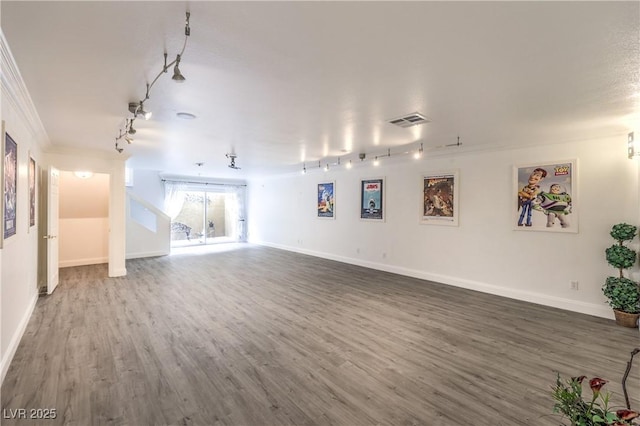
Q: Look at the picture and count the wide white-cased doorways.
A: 1